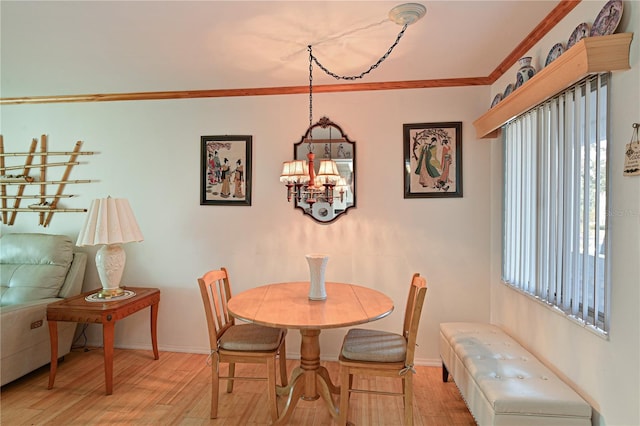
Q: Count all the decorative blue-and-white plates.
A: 5